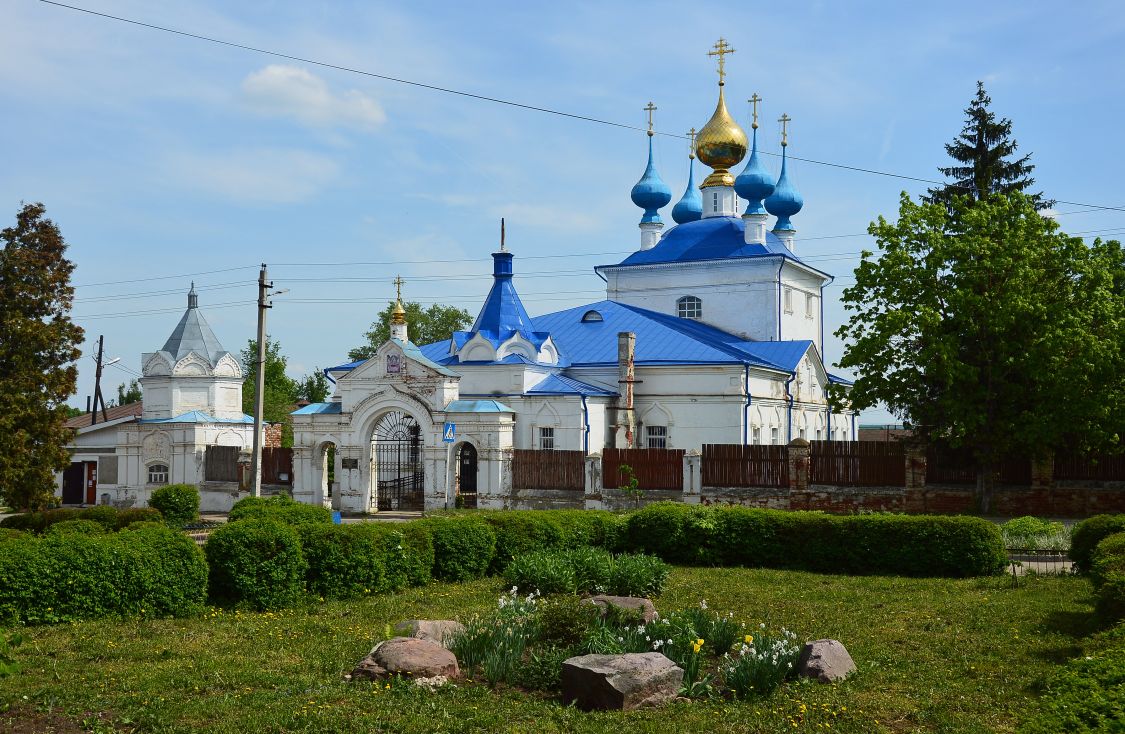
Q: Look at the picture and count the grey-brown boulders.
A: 5